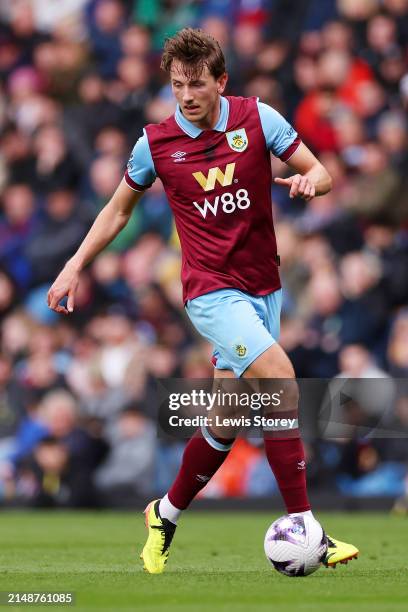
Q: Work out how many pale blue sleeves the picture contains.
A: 2